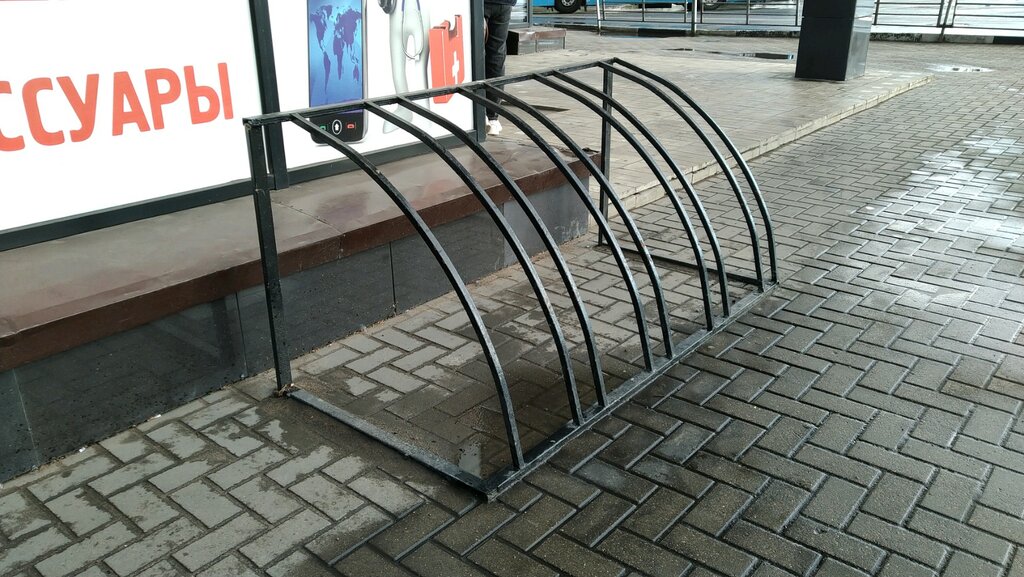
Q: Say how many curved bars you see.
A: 9